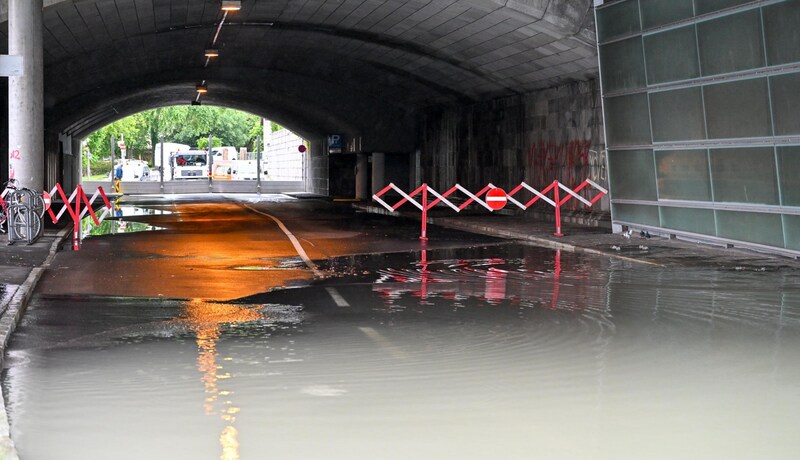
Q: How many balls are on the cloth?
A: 0